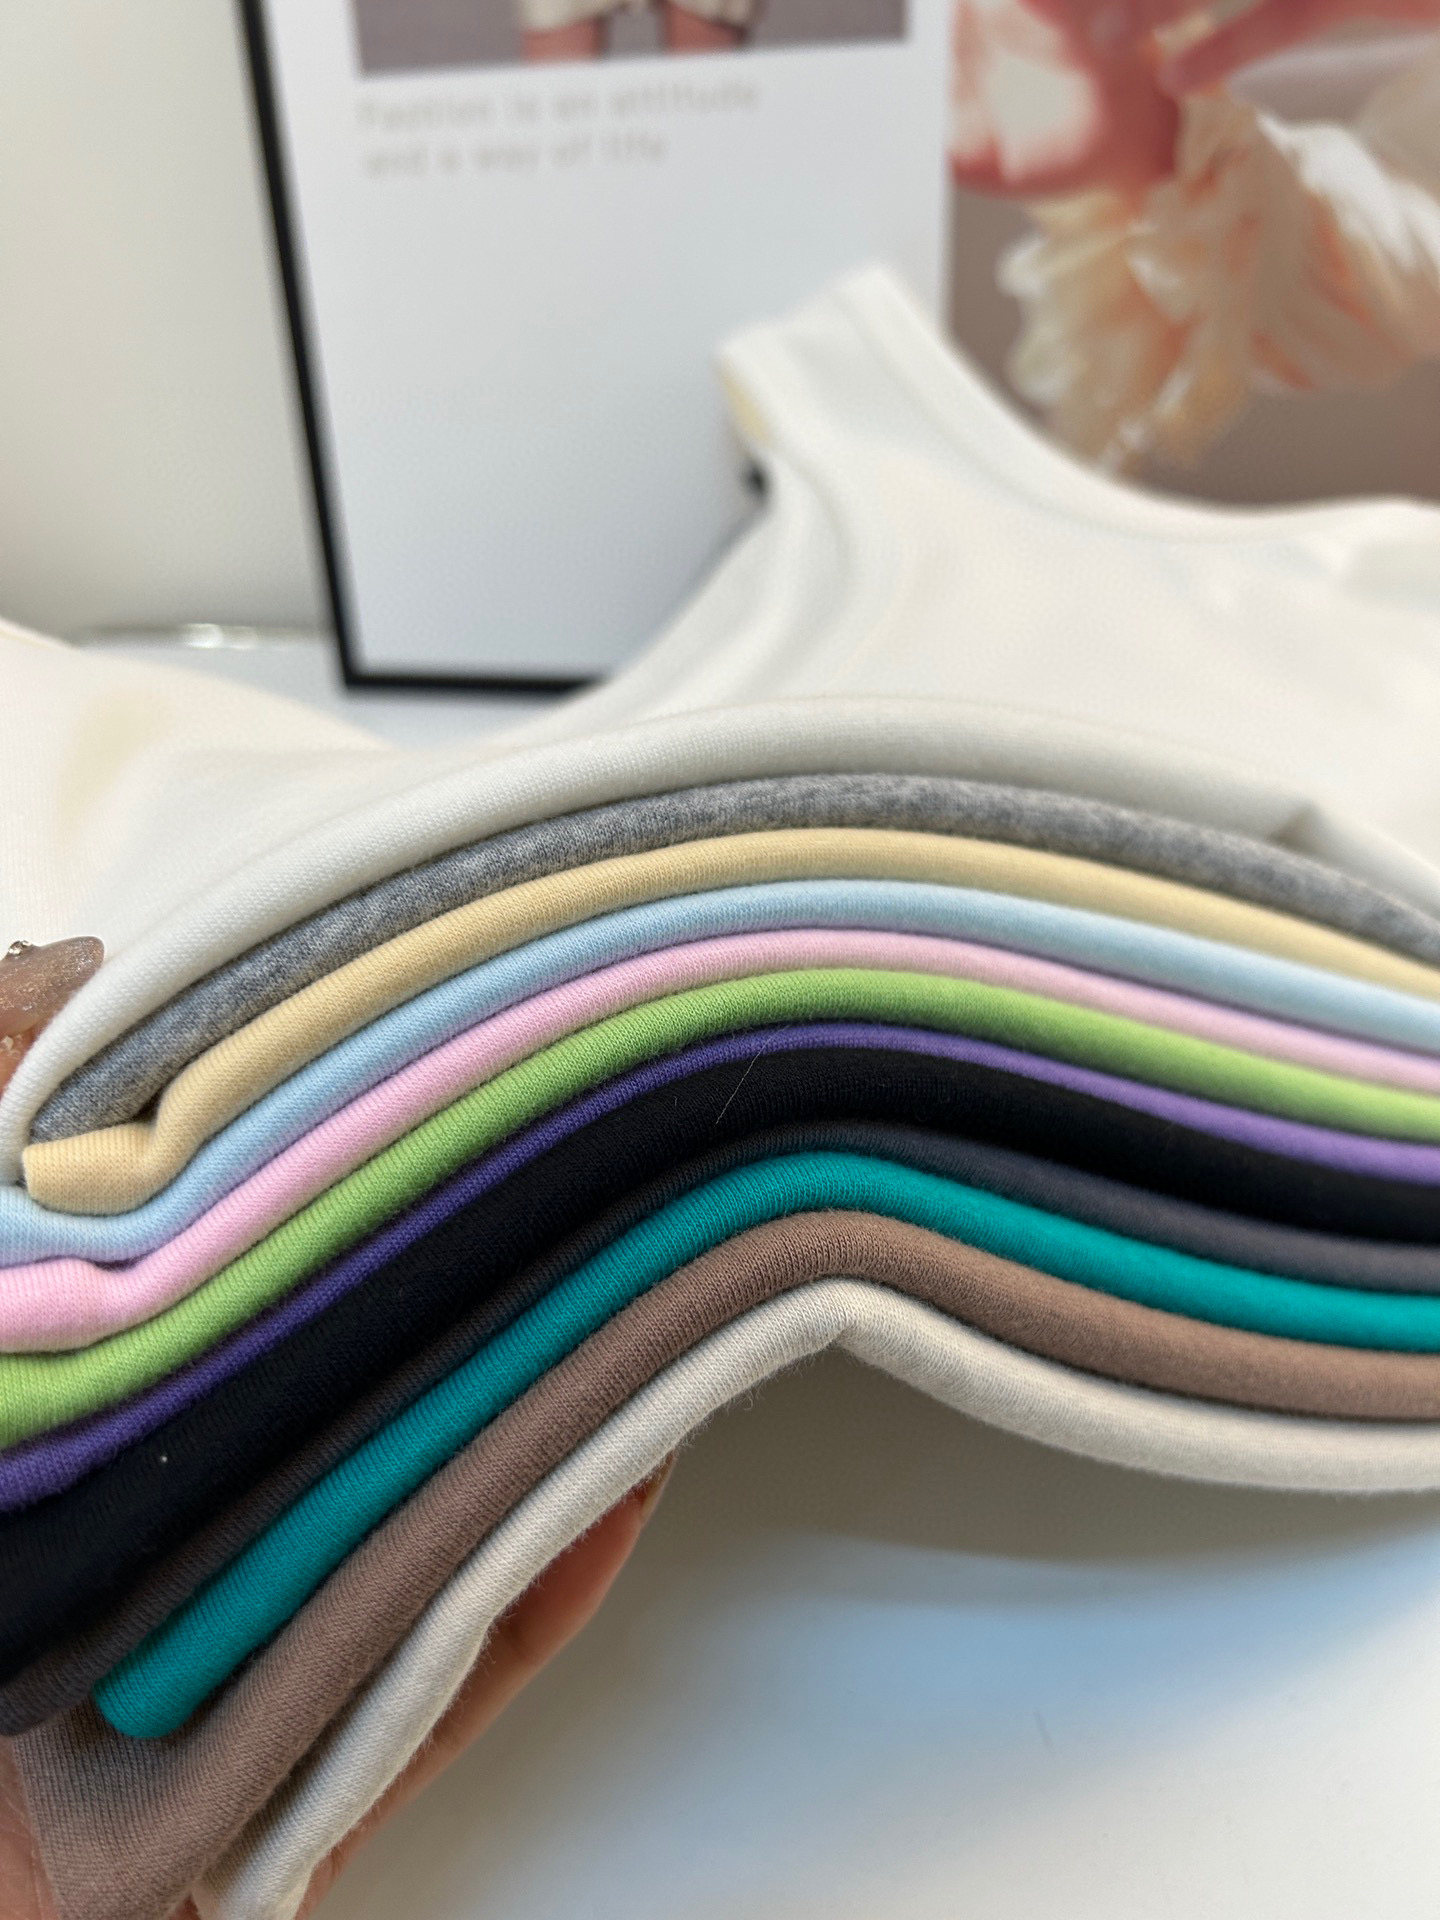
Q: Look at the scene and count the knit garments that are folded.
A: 12